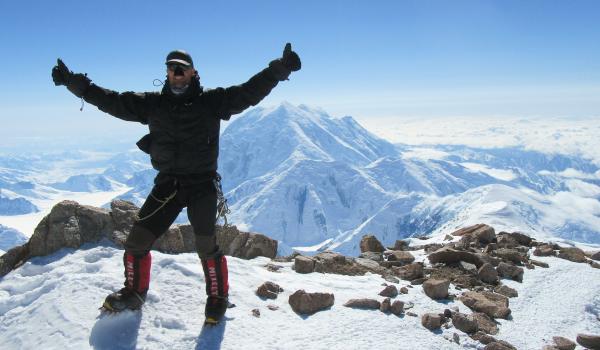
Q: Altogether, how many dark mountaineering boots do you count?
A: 2